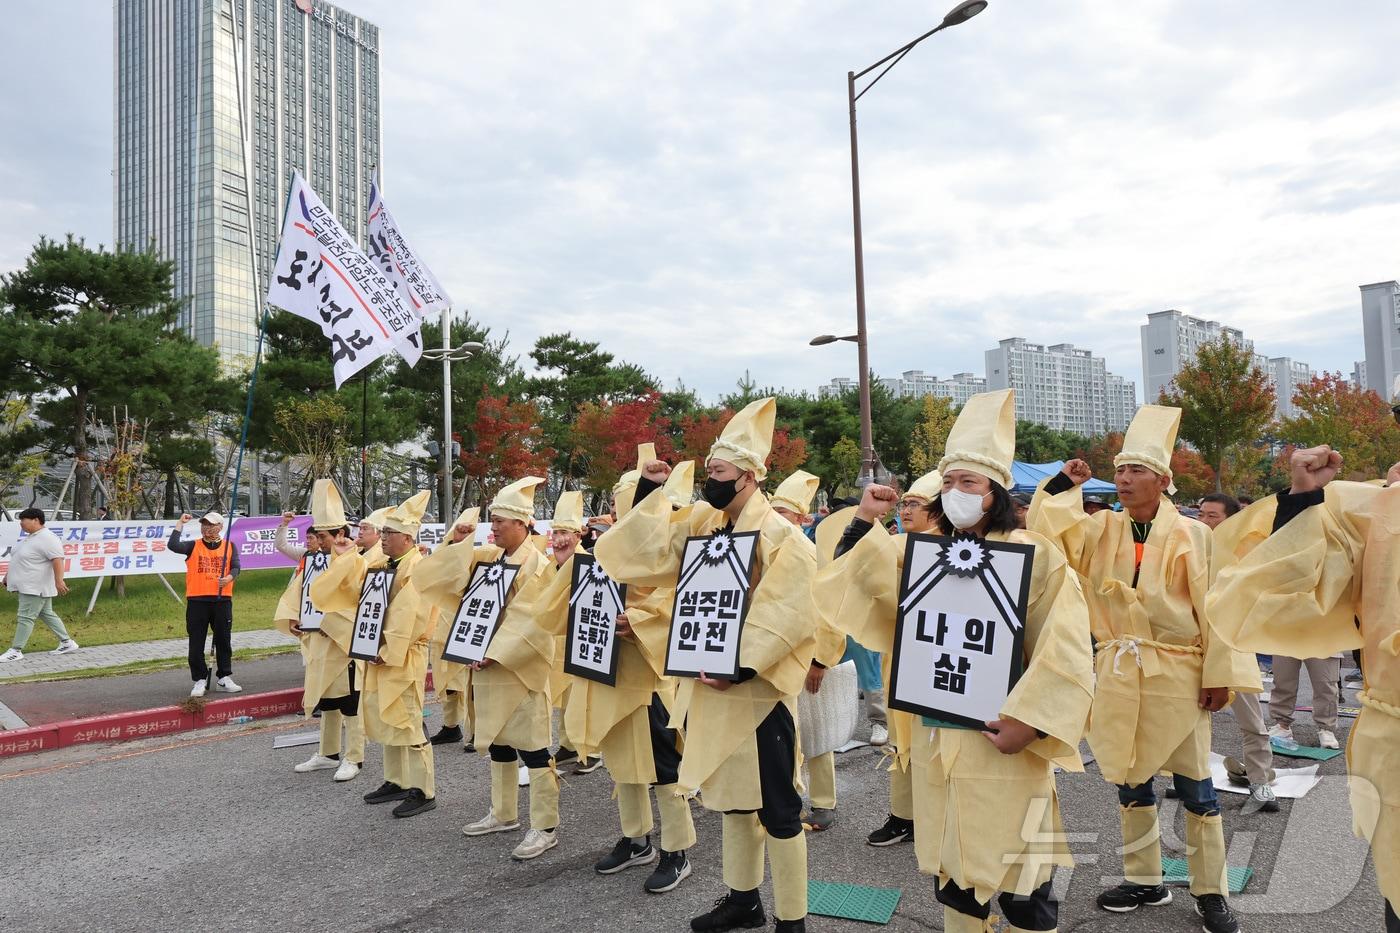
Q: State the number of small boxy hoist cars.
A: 0